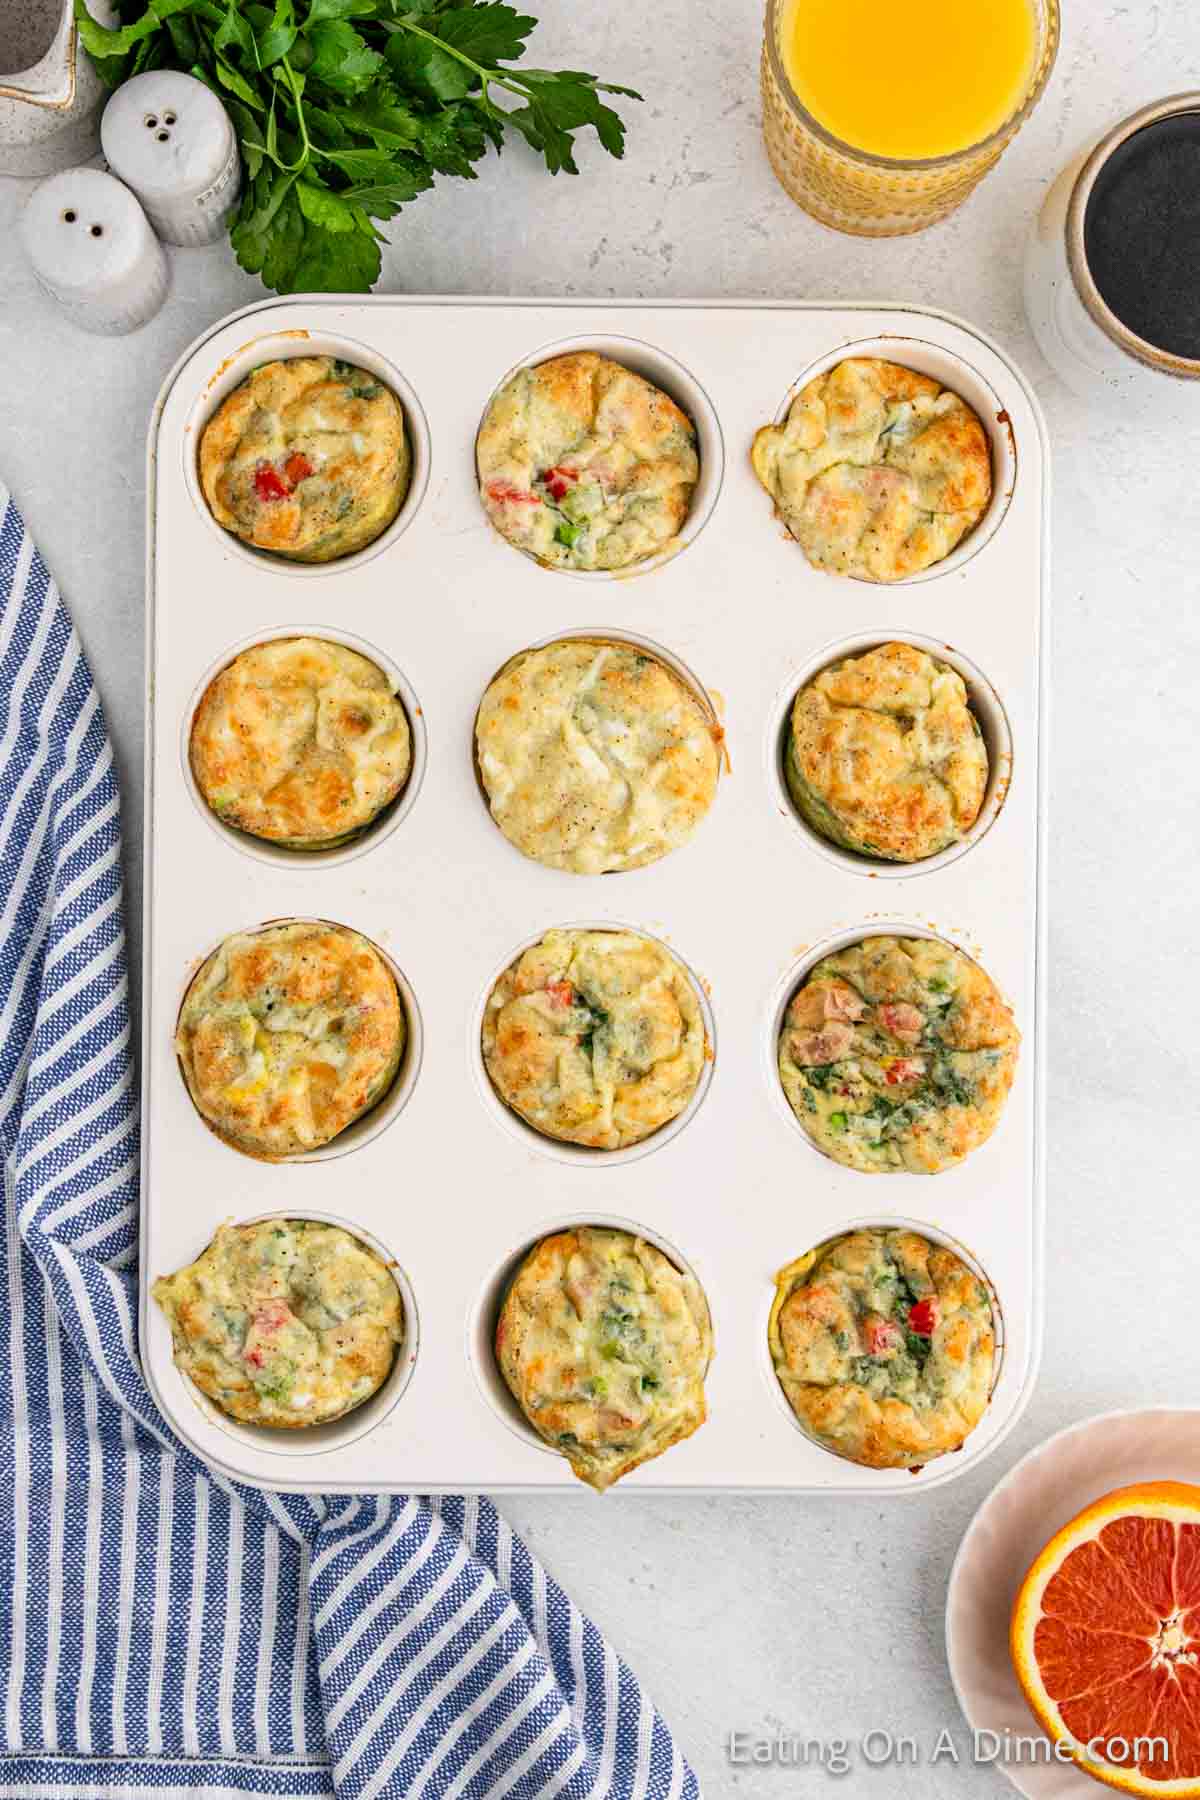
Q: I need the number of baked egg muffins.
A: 12